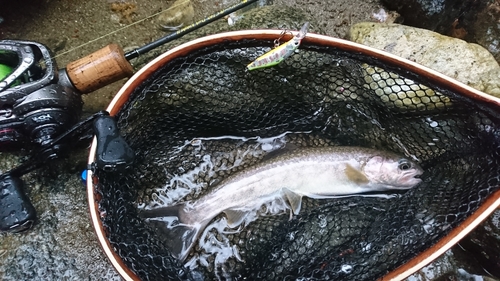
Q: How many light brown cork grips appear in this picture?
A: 1